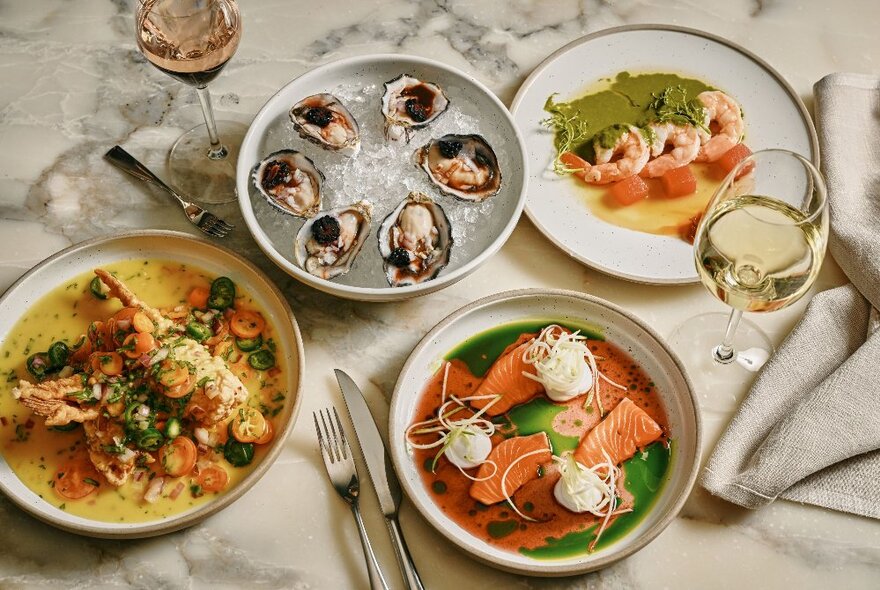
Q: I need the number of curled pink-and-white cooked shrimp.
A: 3